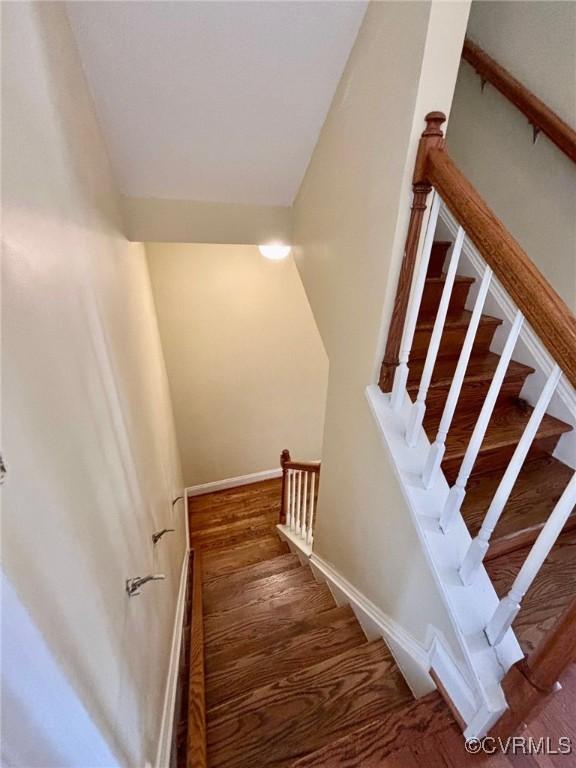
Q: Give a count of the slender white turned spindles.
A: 11